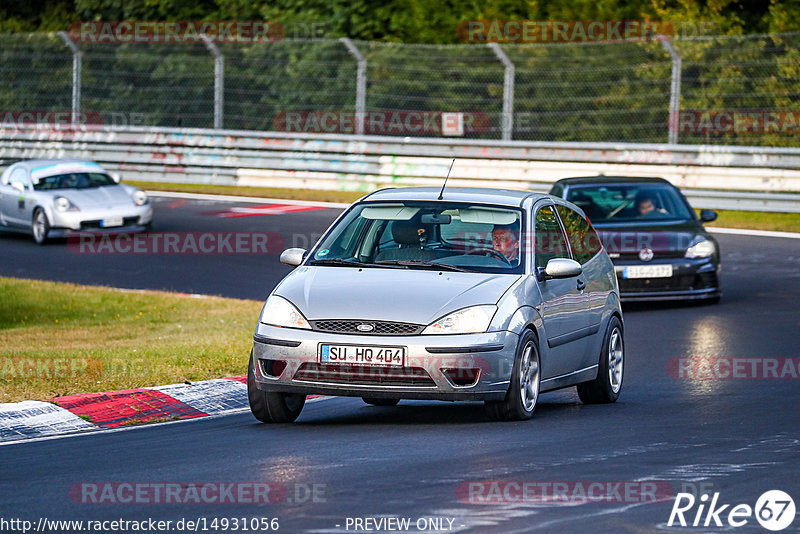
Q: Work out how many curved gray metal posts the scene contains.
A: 5